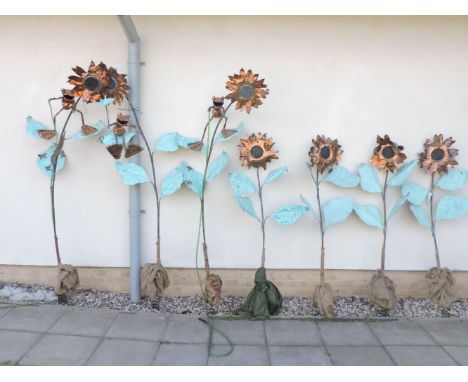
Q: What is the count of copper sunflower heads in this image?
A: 7